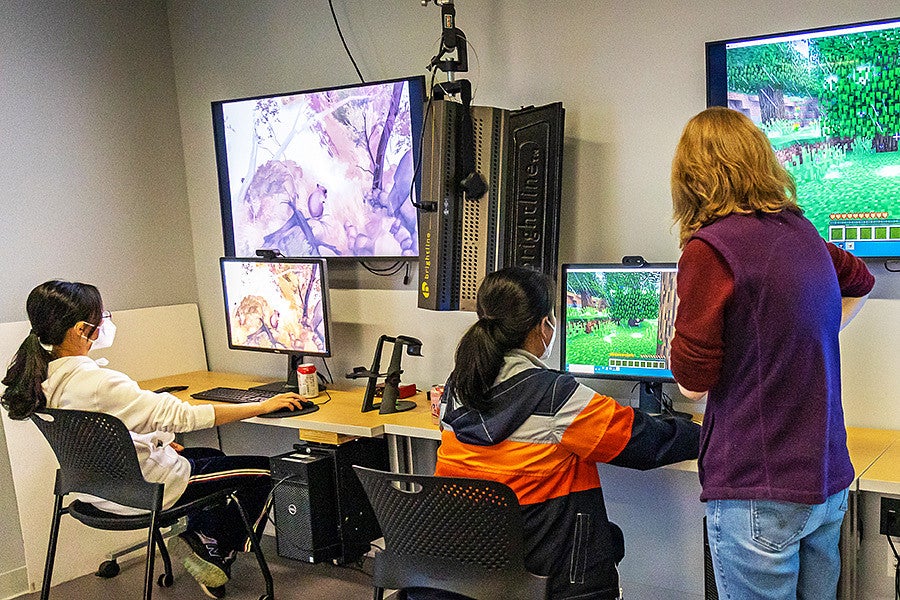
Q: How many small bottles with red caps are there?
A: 1